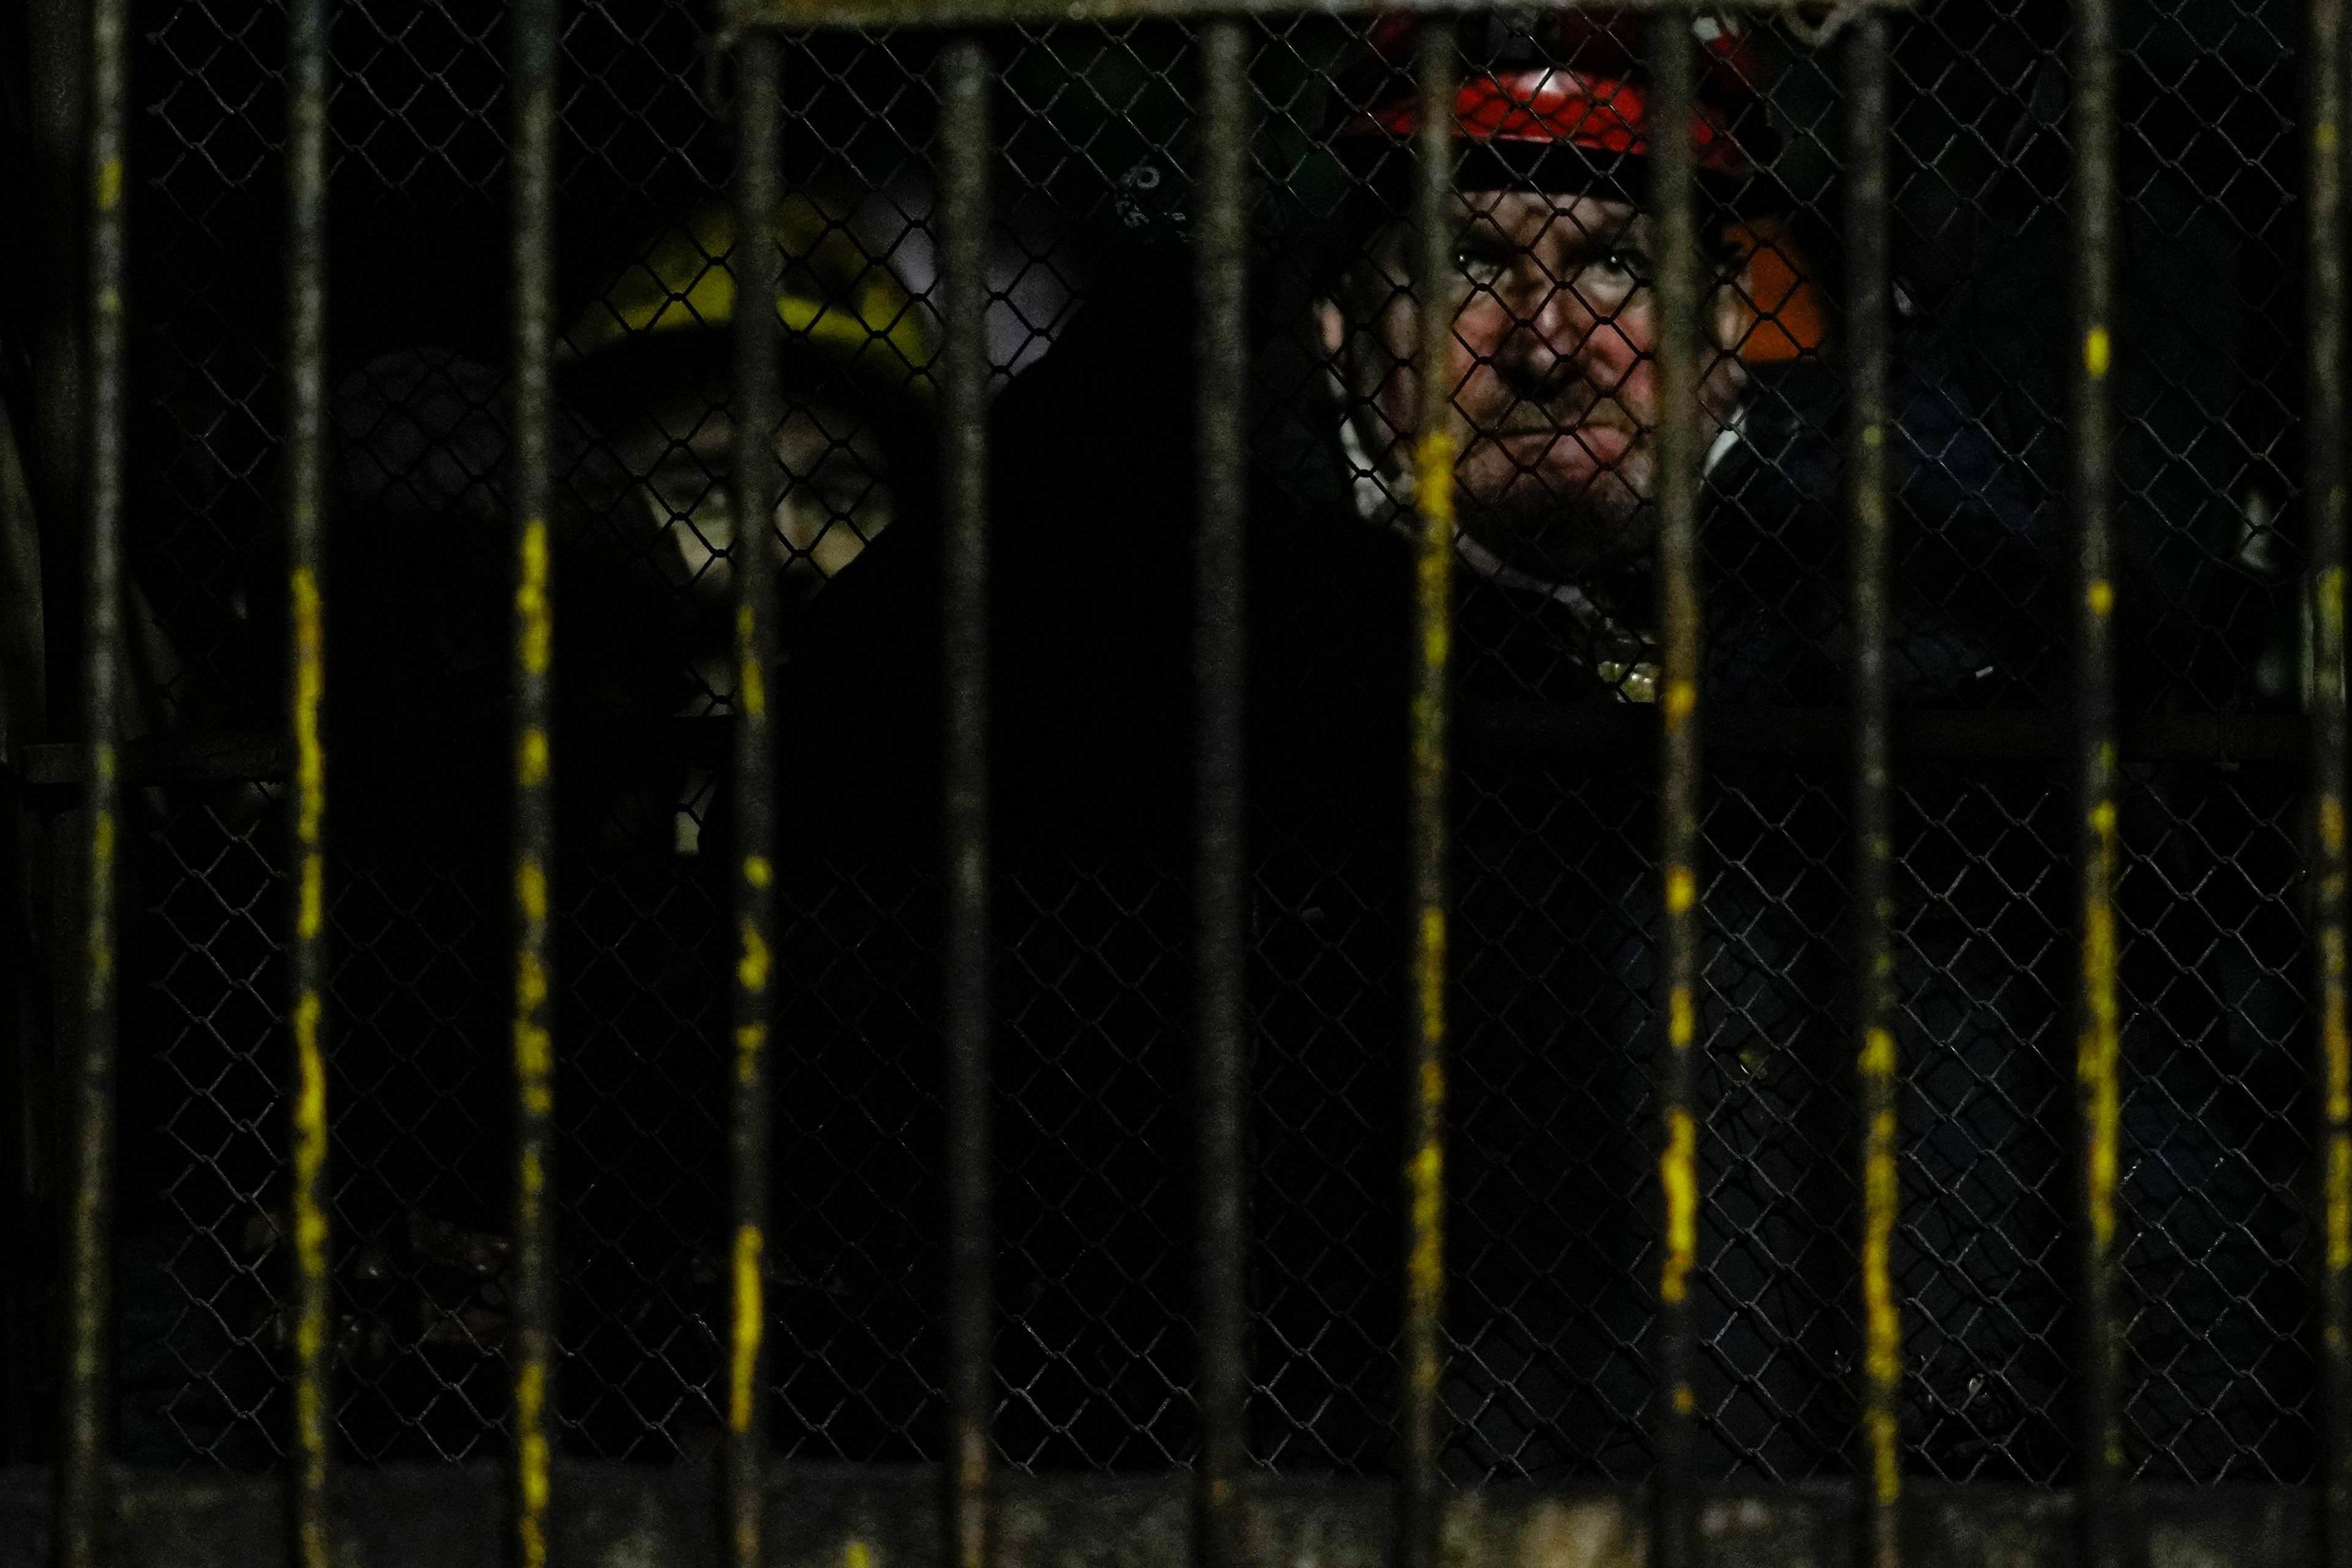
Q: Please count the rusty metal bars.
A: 11